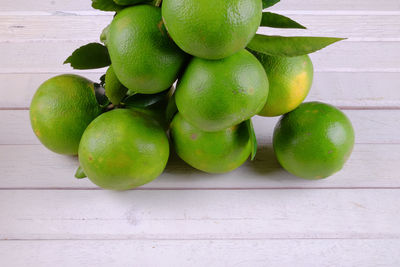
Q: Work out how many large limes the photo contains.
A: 8